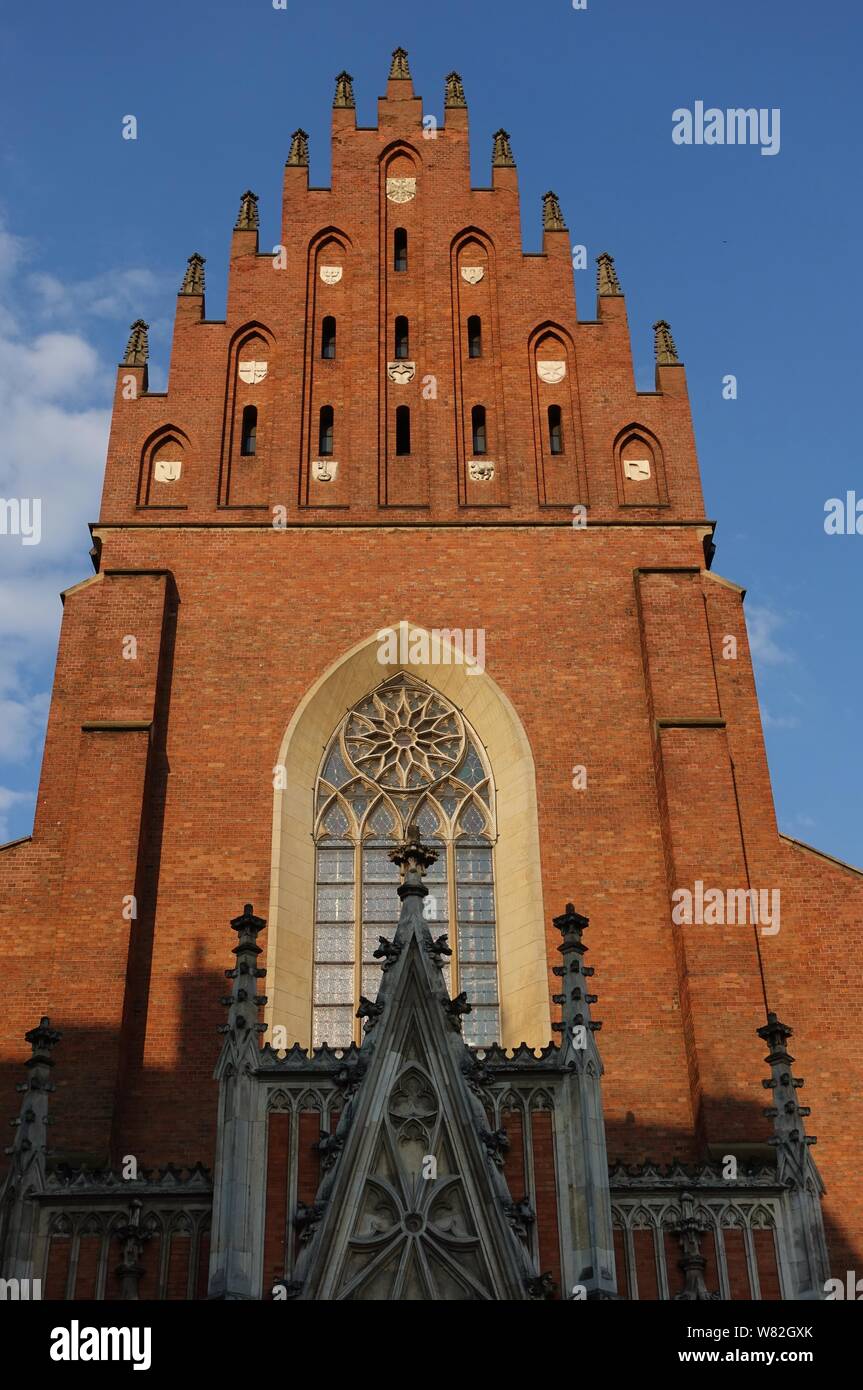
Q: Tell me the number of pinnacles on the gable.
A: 11